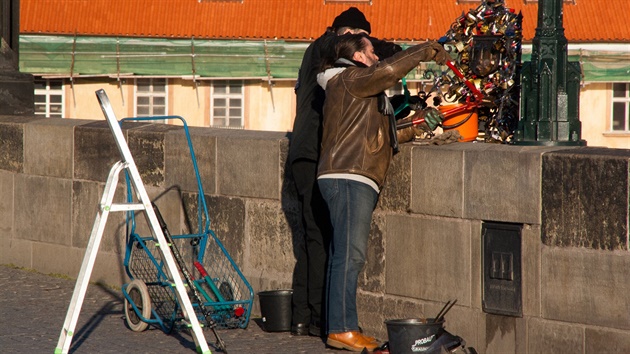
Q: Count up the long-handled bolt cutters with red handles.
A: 1